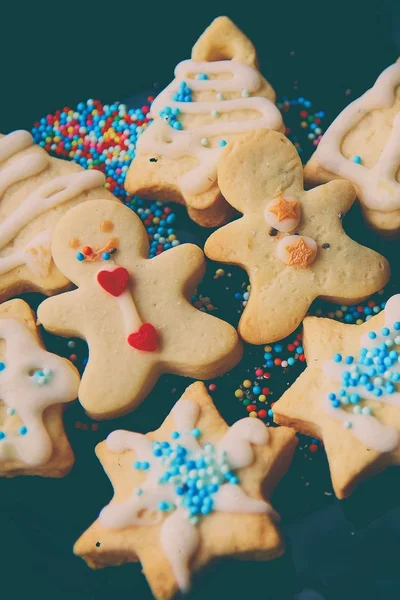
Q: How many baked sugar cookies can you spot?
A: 8